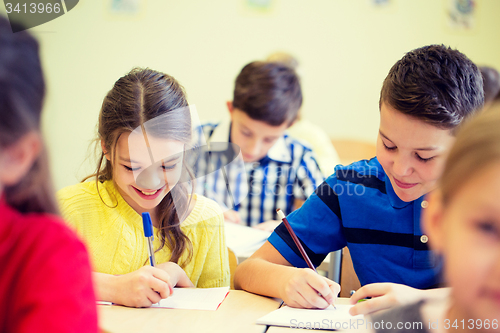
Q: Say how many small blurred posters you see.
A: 4